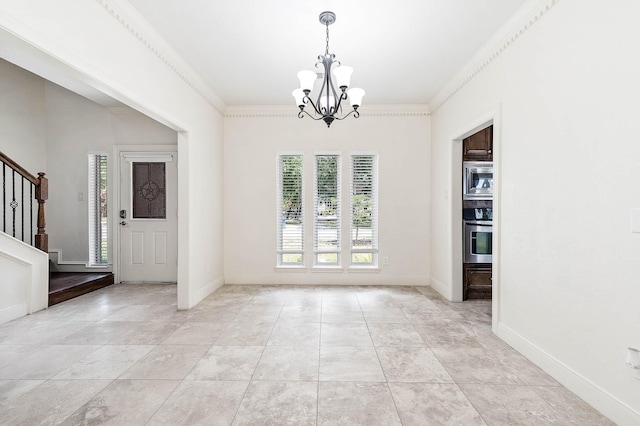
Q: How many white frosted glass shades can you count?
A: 5